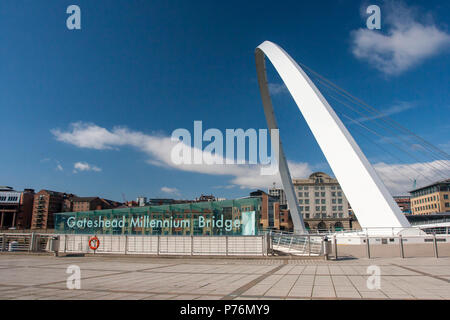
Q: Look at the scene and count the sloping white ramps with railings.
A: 1